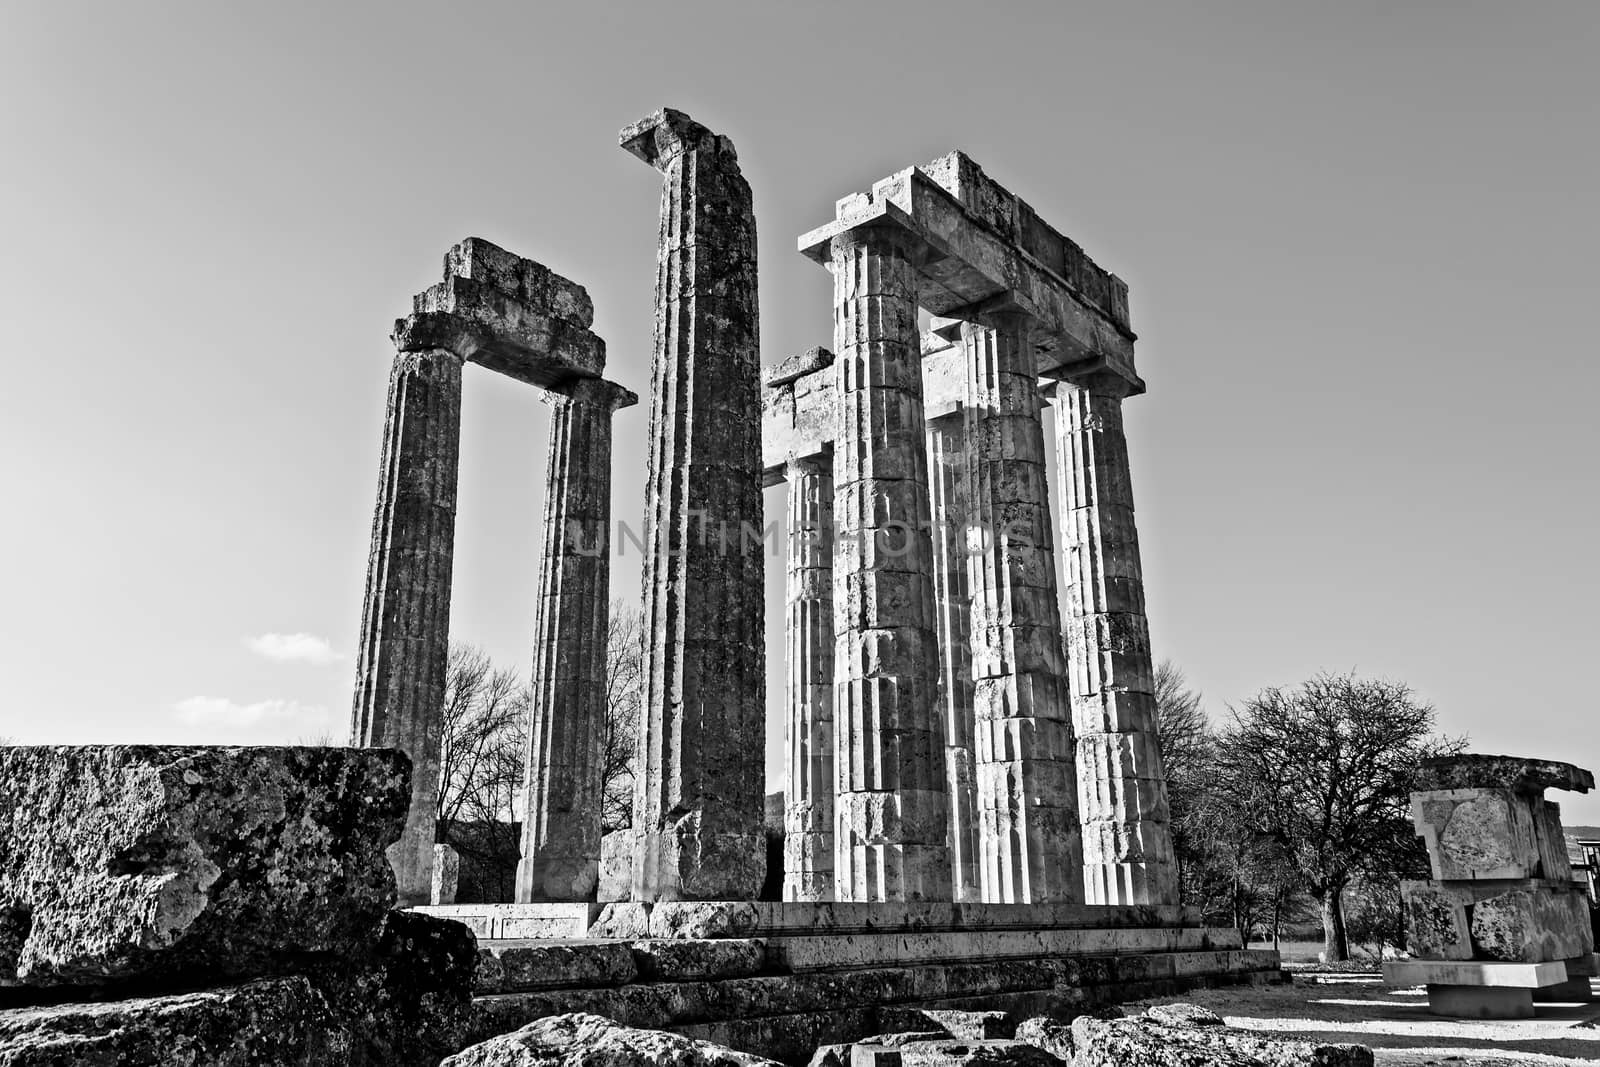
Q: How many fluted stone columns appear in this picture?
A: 8